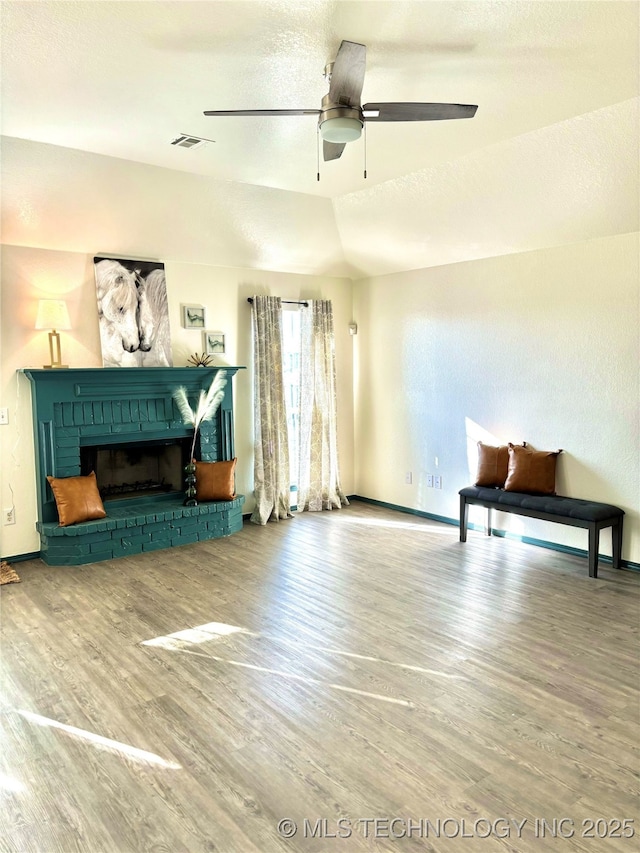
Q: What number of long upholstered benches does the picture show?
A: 1